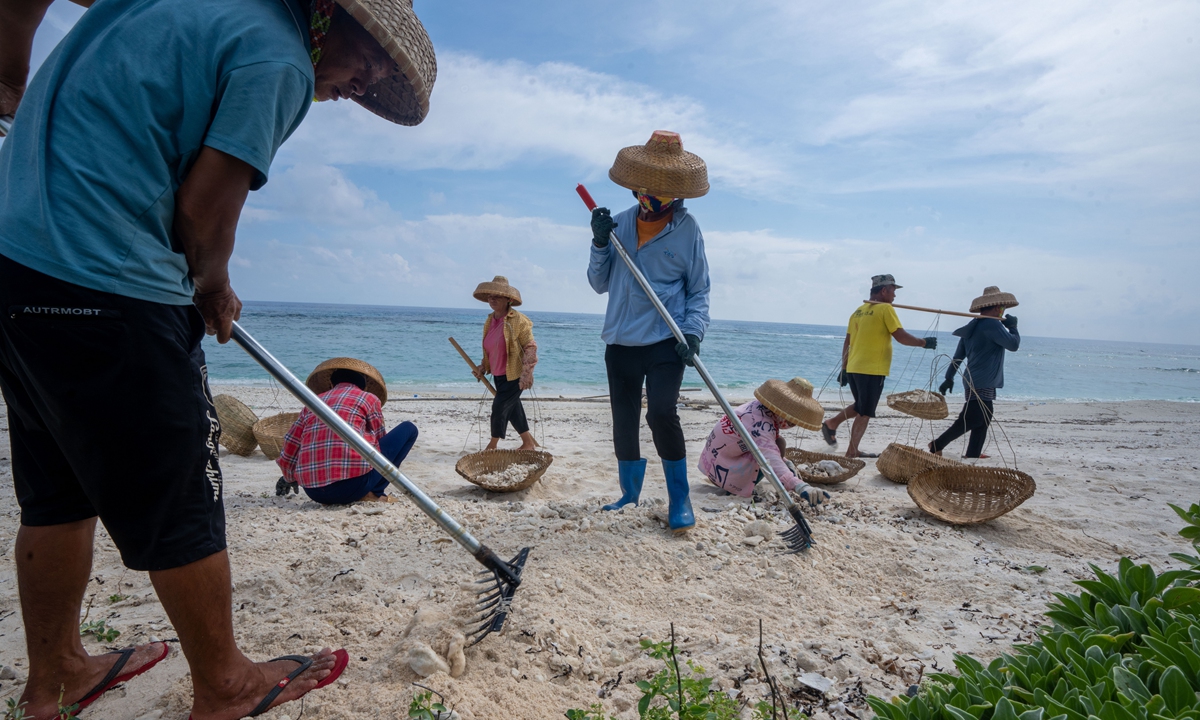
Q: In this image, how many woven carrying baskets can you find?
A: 7